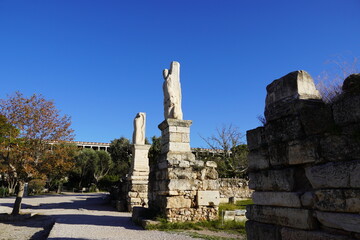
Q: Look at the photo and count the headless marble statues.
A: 2